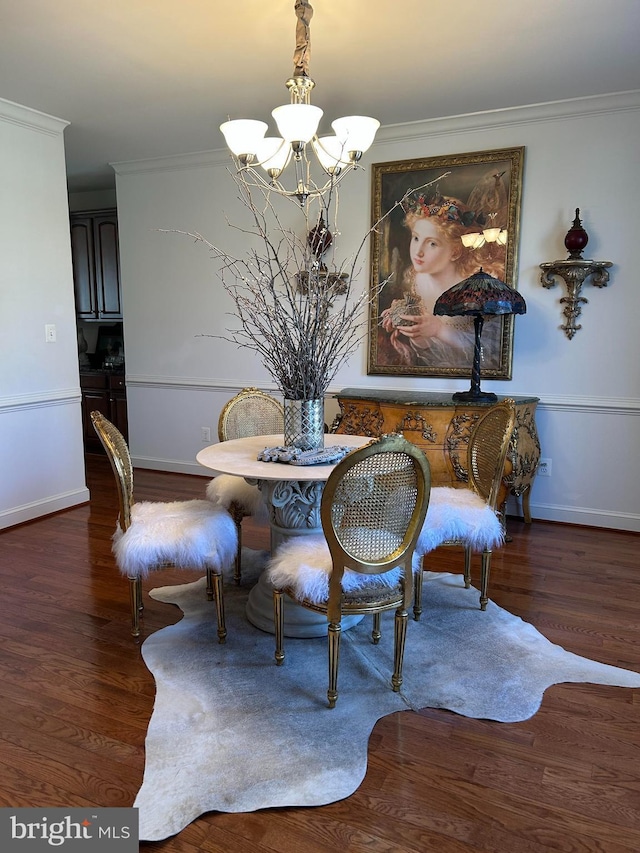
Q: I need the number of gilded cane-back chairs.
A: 4